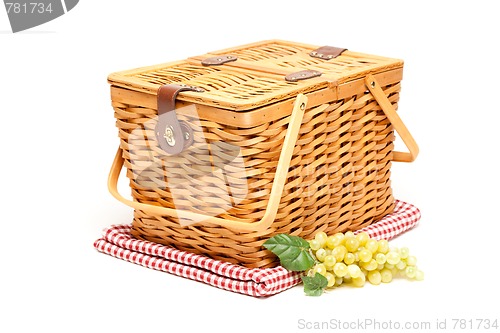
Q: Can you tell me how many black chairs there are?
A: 0